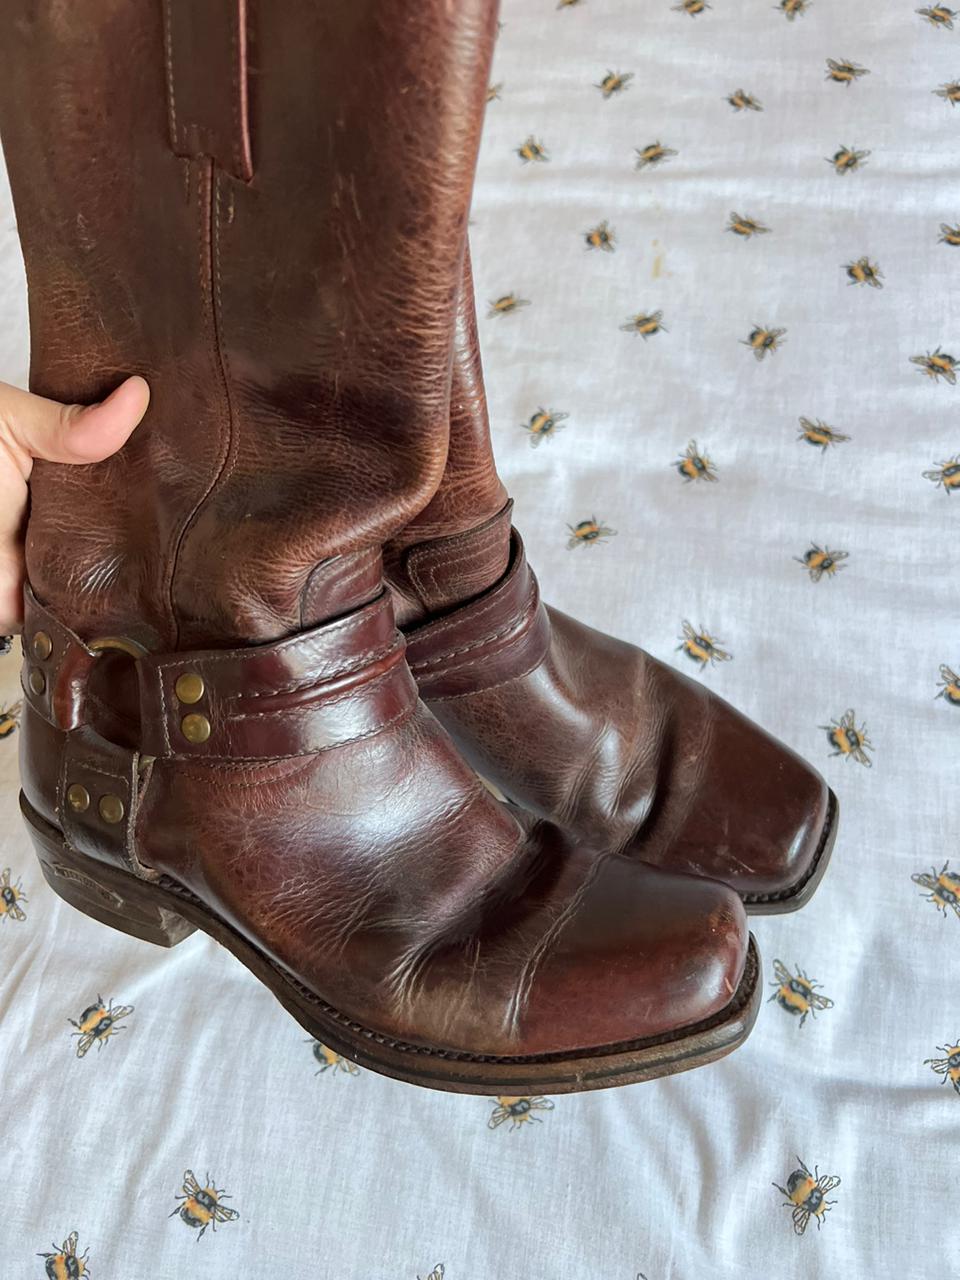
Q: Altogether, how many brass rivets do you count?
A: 6